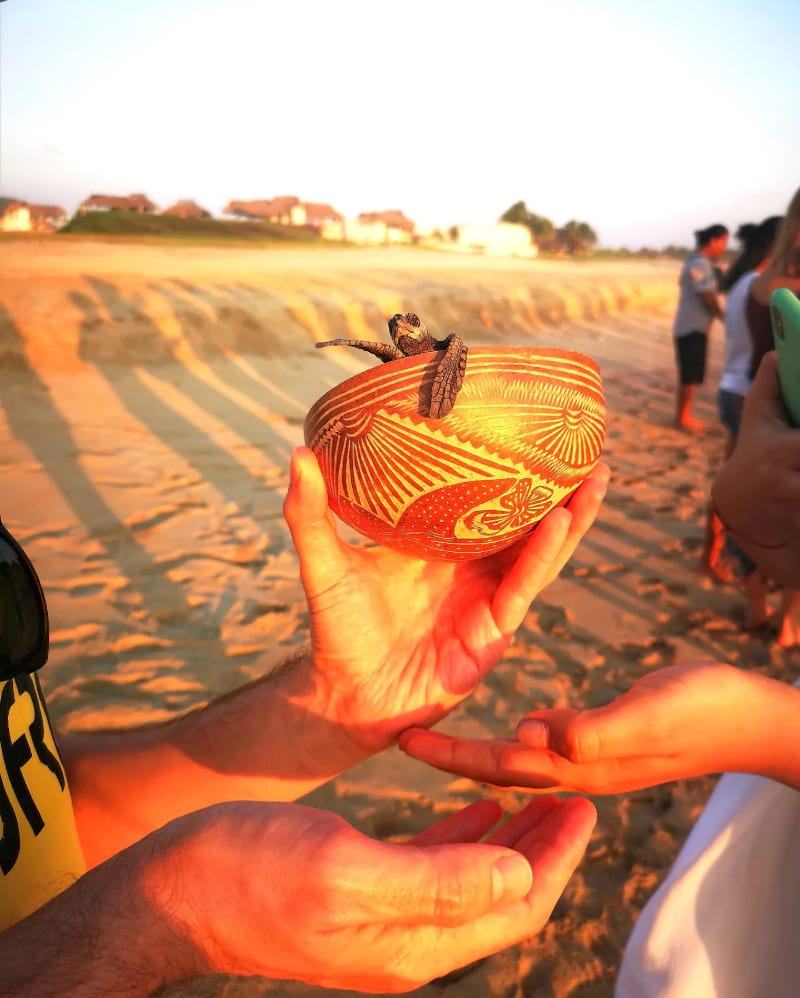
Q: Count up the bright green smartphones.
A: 1